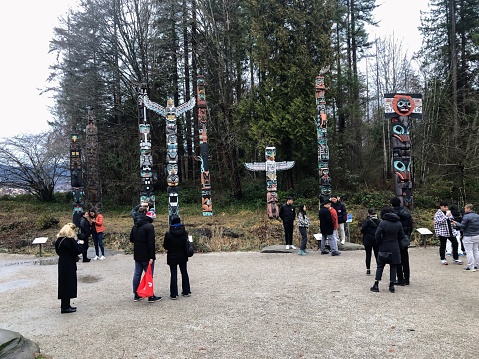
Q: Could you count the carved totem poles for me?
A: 8